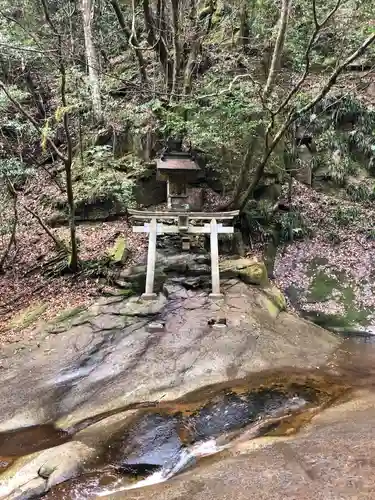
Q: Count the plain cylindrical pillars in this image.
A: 2